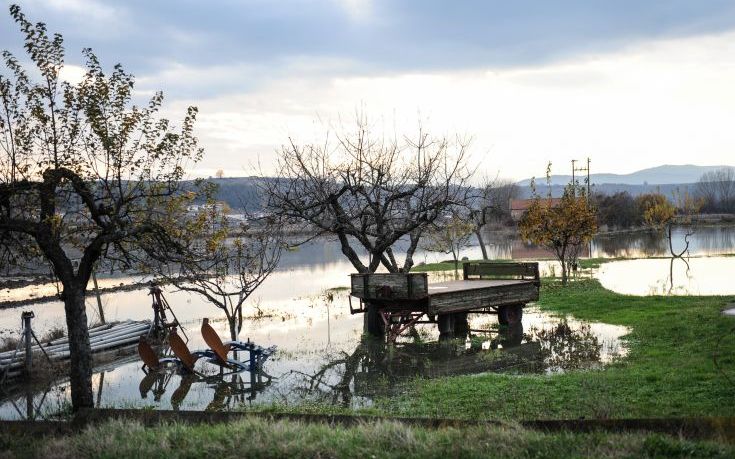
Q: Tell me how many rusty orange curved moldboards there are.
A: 3